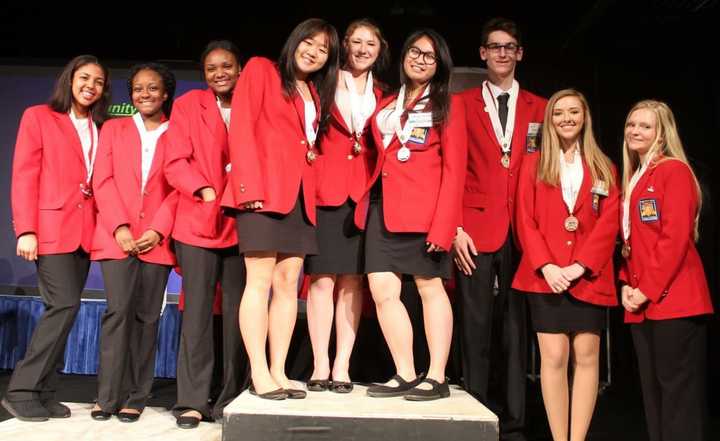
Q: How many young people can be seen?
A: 9